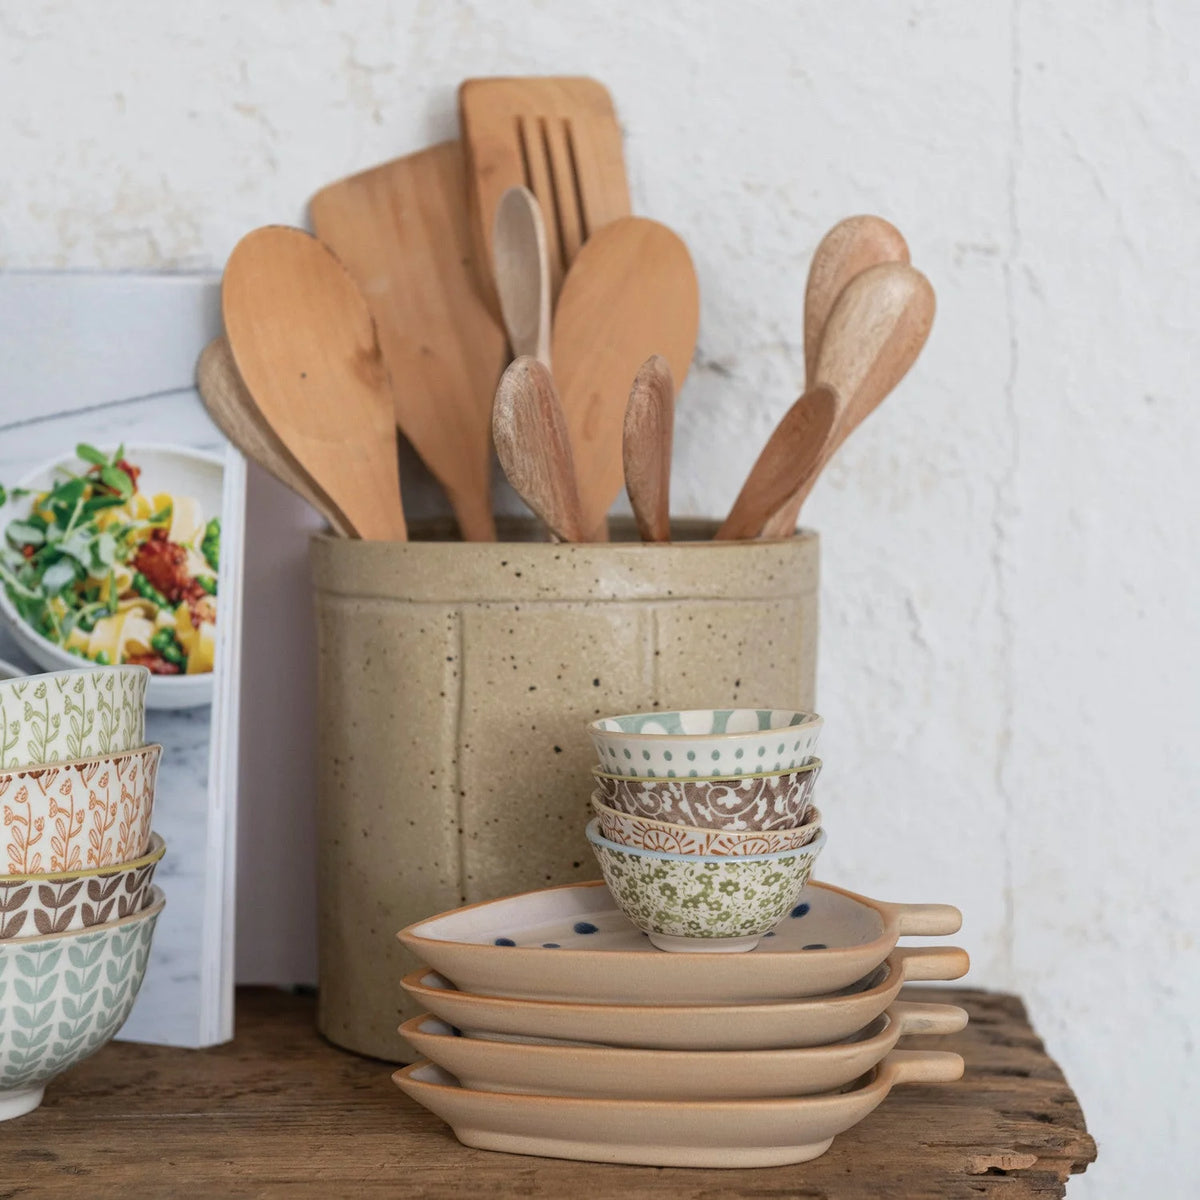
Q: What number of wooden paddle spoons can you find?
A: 2